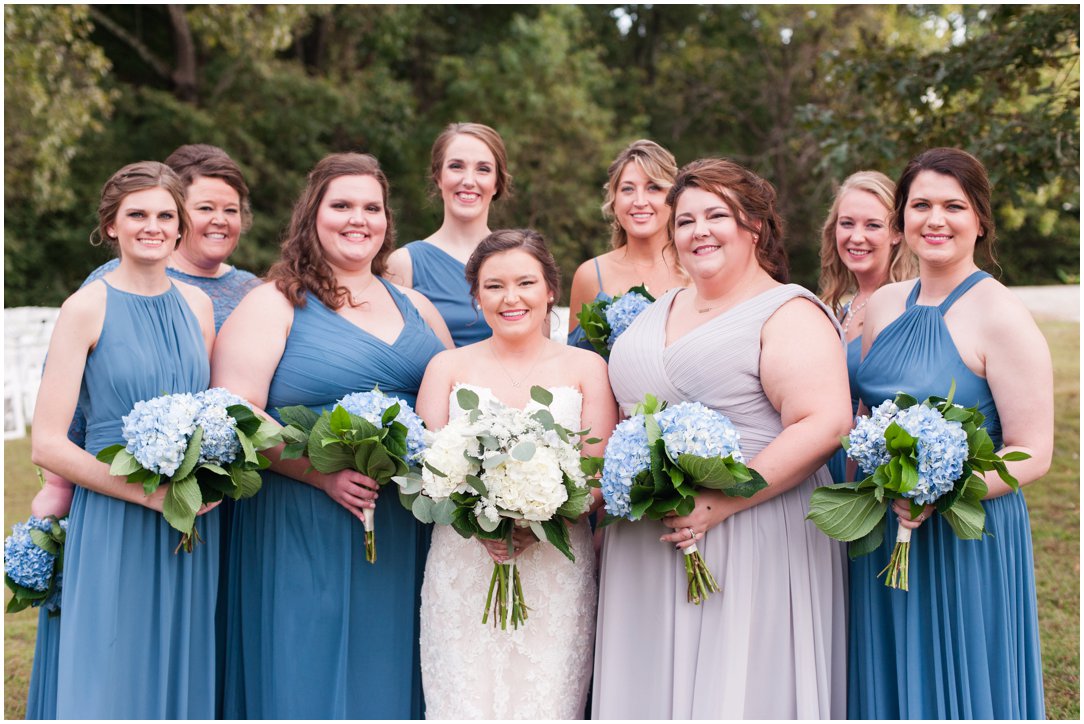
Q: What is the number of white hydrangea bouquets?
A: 1